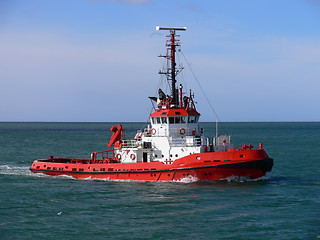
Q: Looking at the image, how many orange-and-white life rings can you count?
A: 4